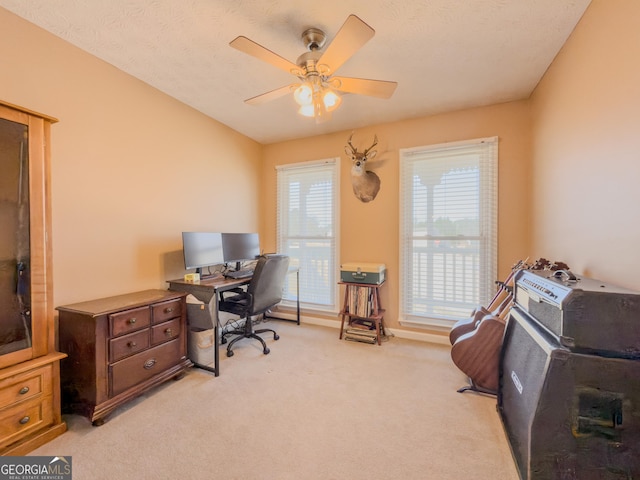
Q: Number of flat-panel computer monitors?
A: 2